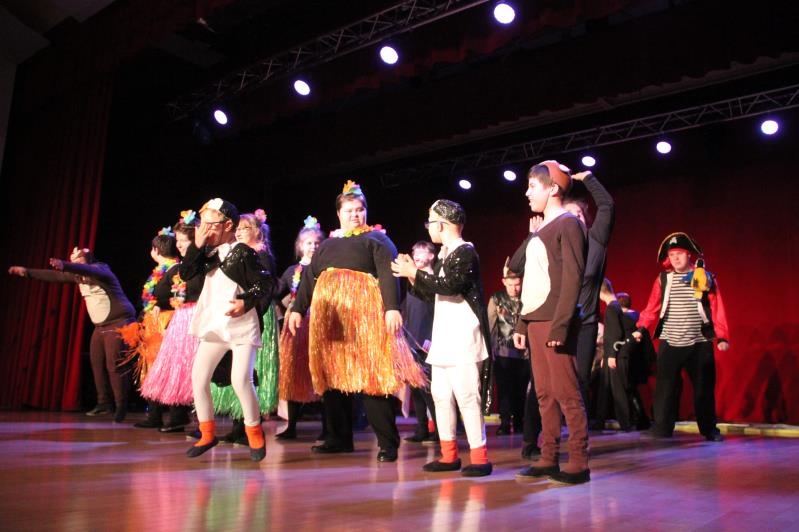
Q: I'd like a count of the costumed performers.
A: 15